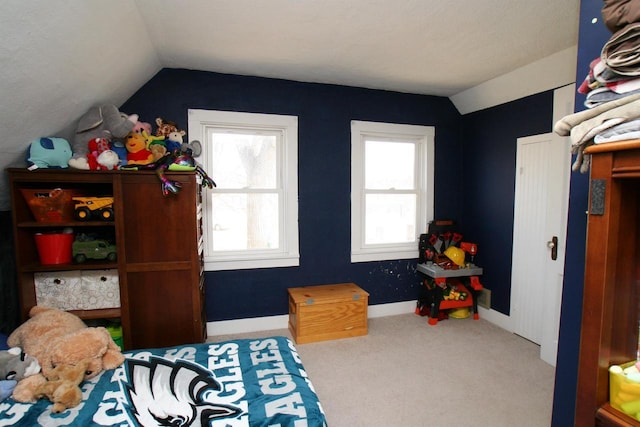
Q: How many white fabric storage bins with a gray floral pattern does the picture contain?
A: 2